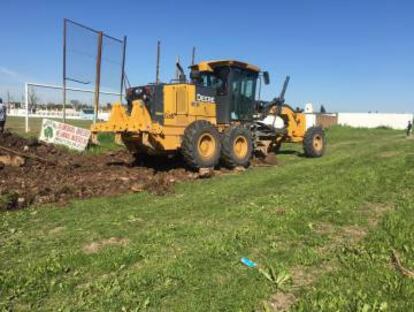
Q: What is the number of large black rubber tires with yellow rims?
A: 3